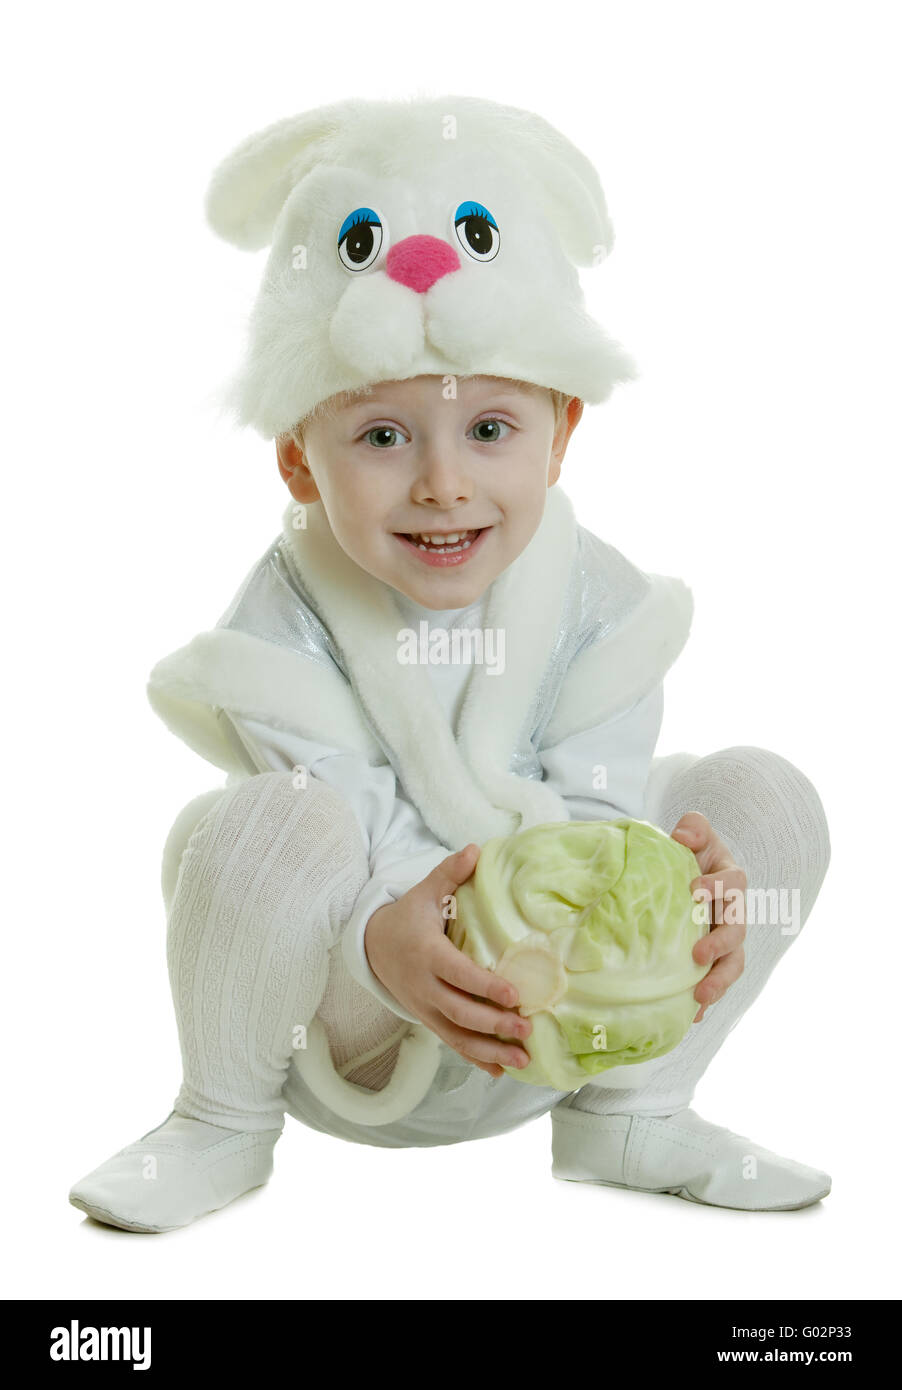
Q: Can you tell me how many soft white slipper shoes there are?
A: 2